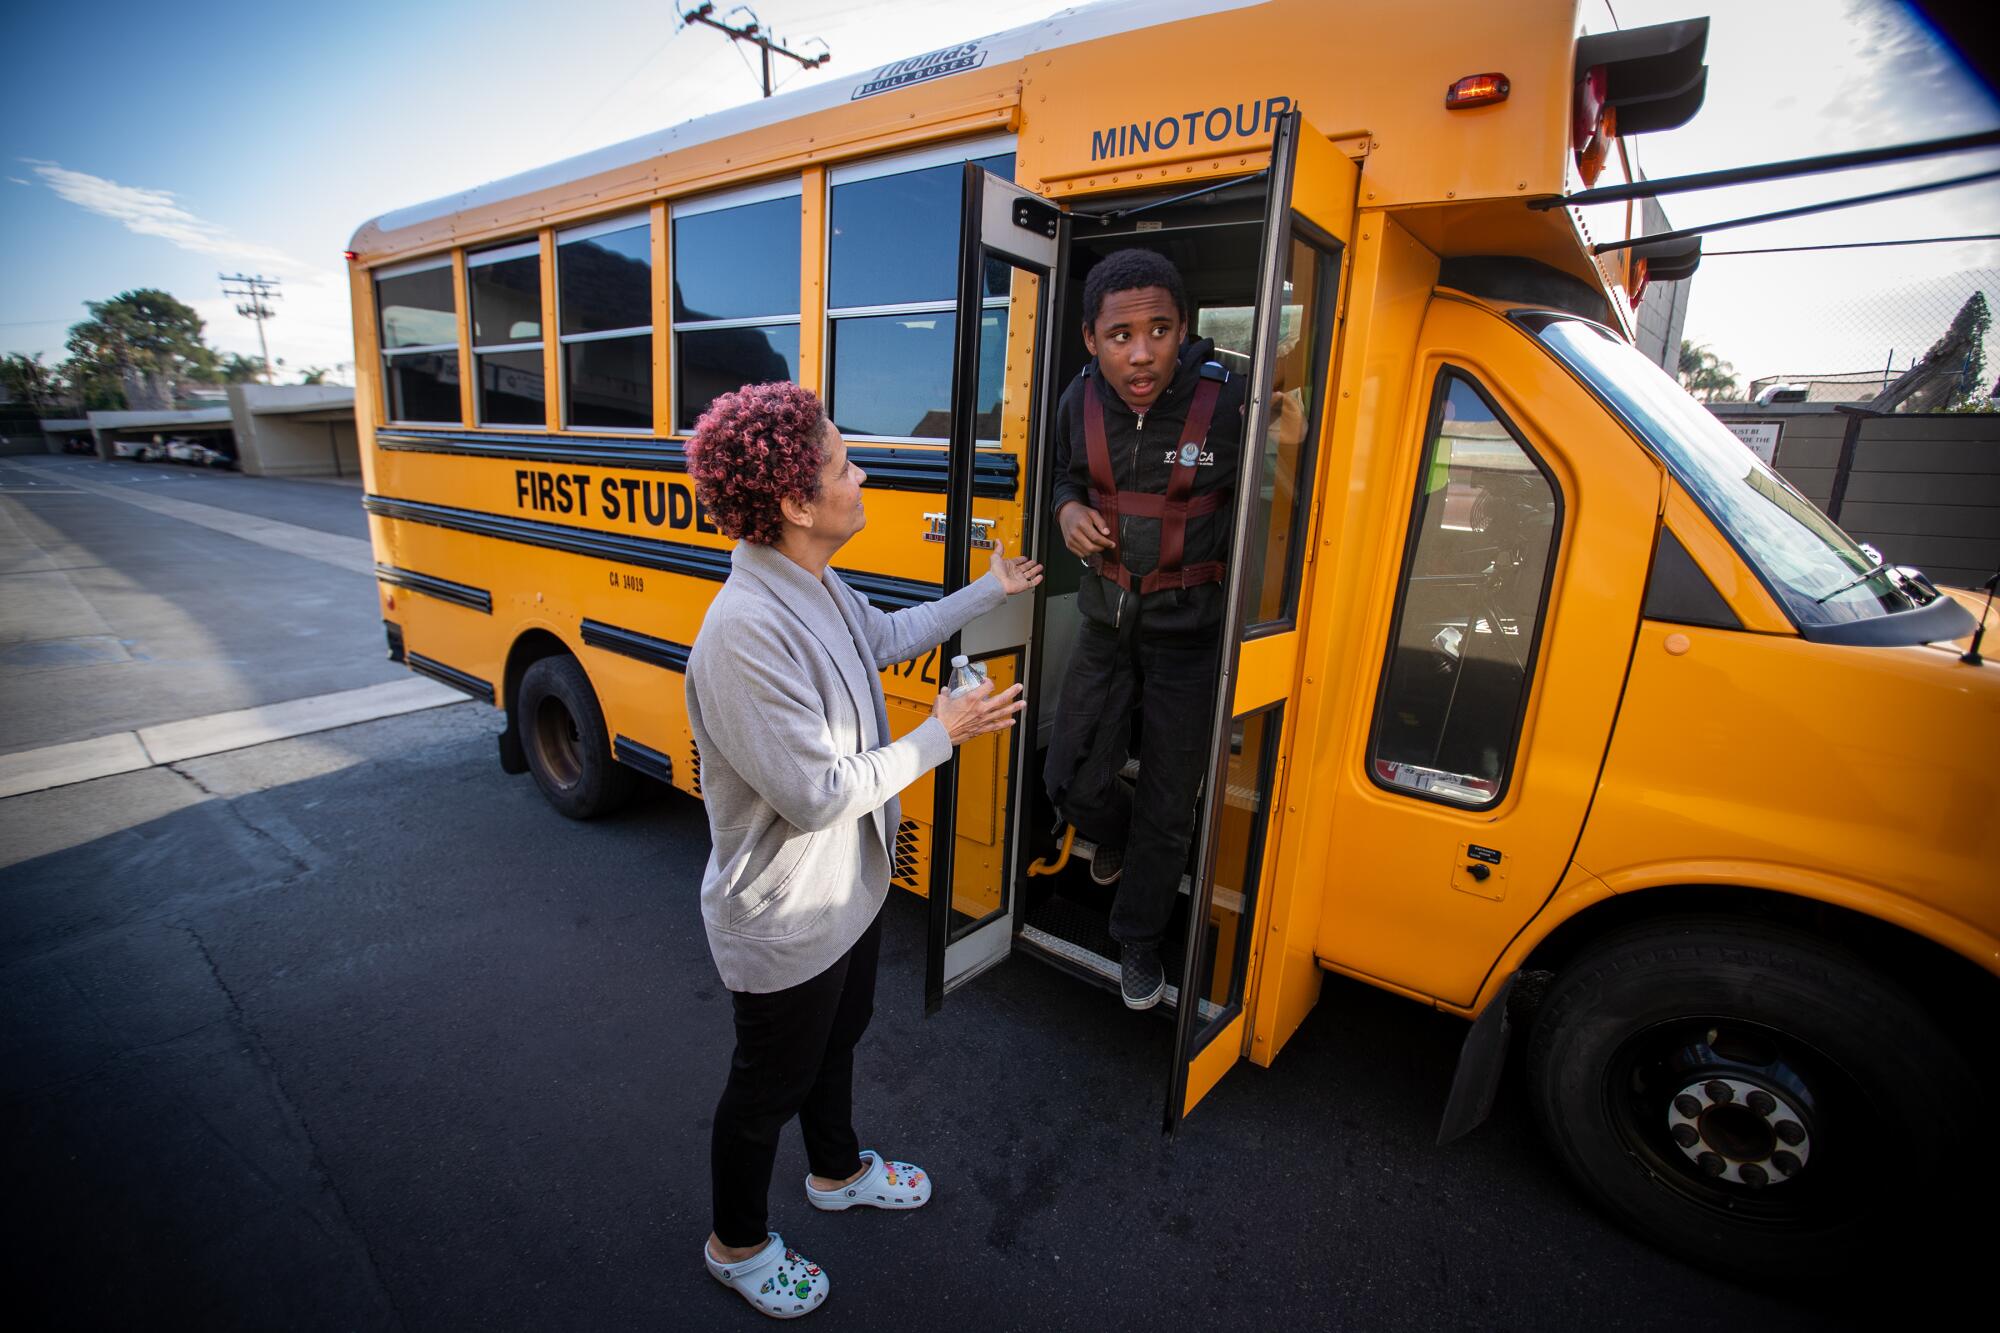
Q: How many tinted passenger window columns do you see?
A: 5